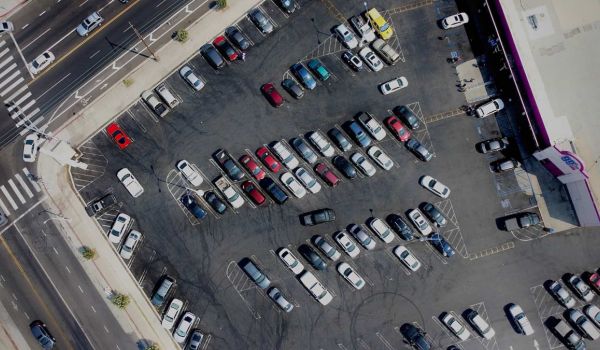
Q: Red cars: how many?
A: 9